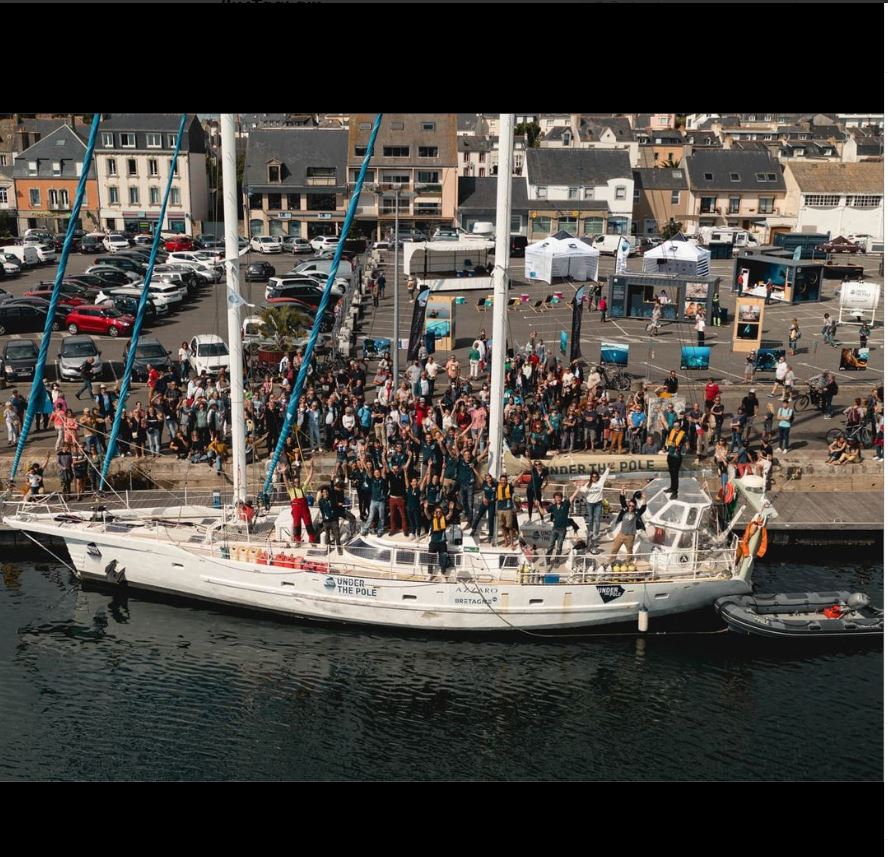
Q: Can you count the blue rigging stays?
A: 3